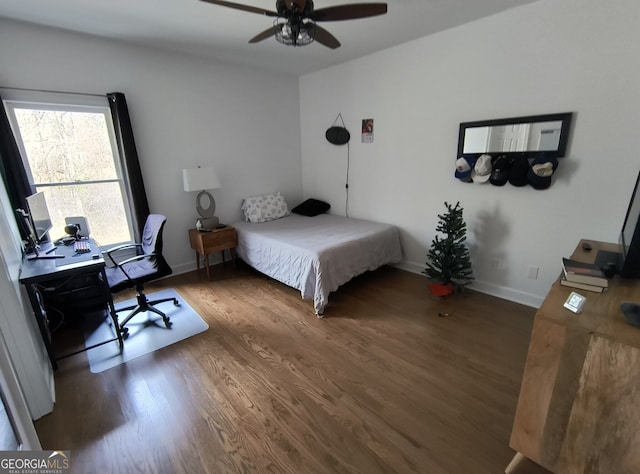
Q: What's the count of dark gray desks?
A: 1